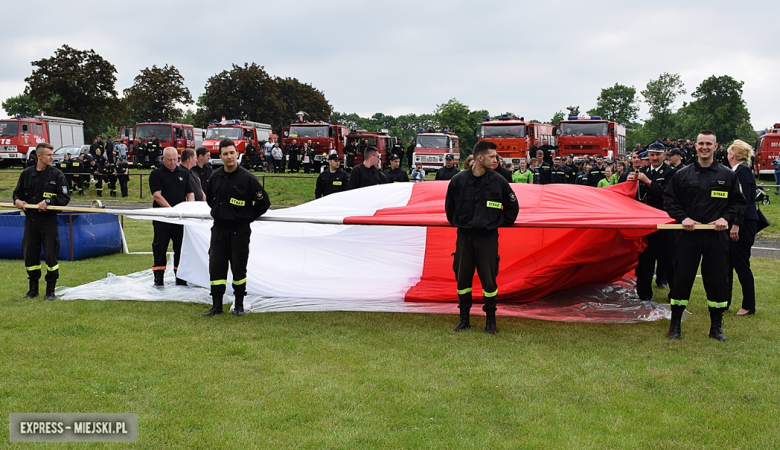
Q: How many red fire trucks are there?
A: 9